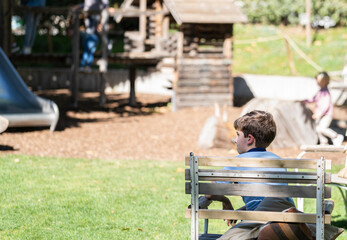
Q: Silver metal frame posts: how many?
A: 2